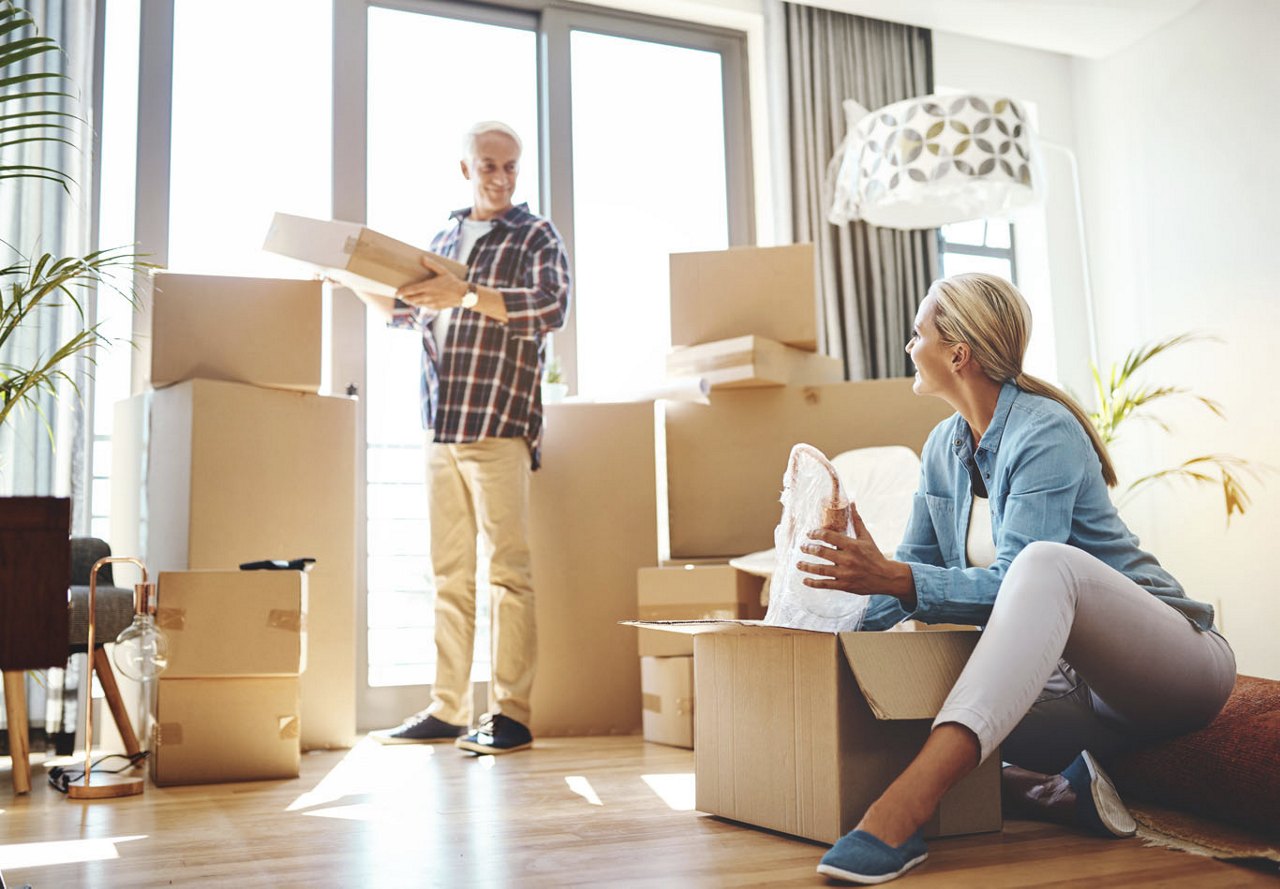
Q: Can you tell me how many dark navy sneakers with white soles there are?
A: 2